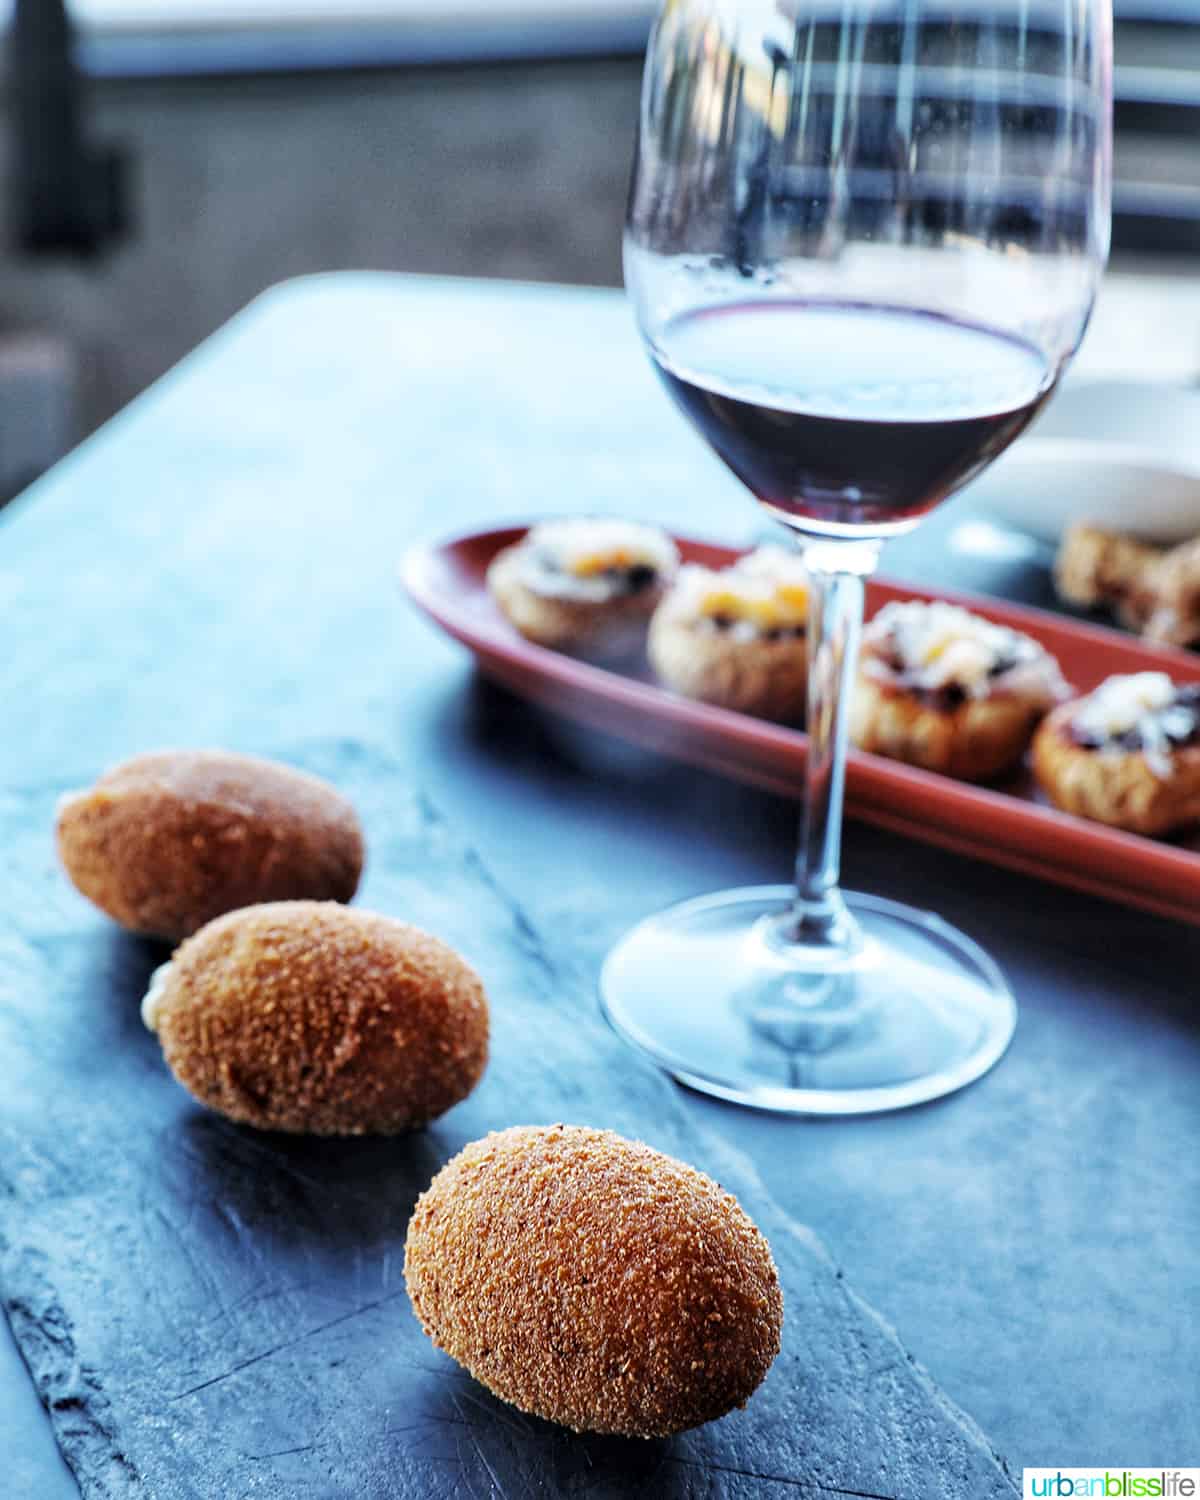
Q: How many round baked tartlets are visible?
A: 4